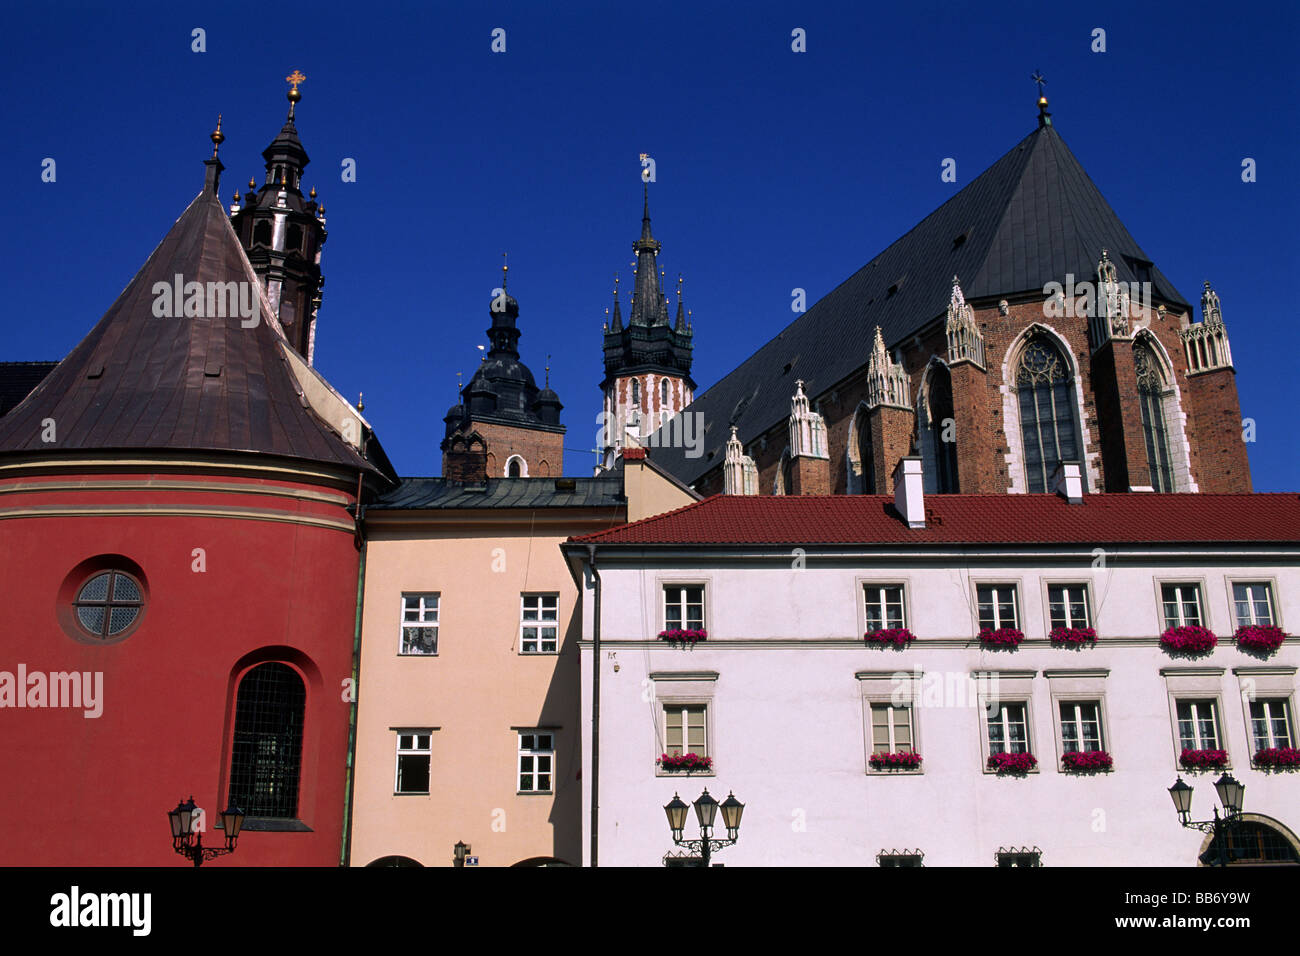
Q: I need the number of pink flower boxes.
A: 12